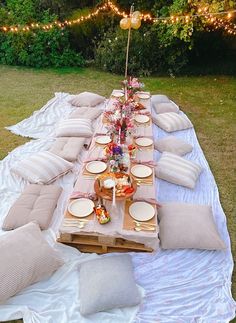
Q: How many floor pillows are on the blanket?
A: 14